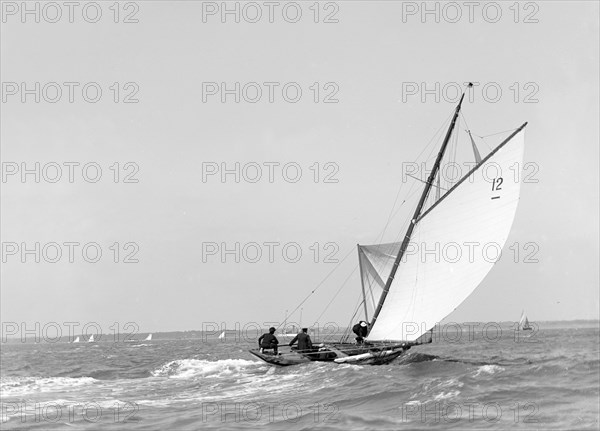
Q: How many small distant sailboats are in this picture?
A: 5